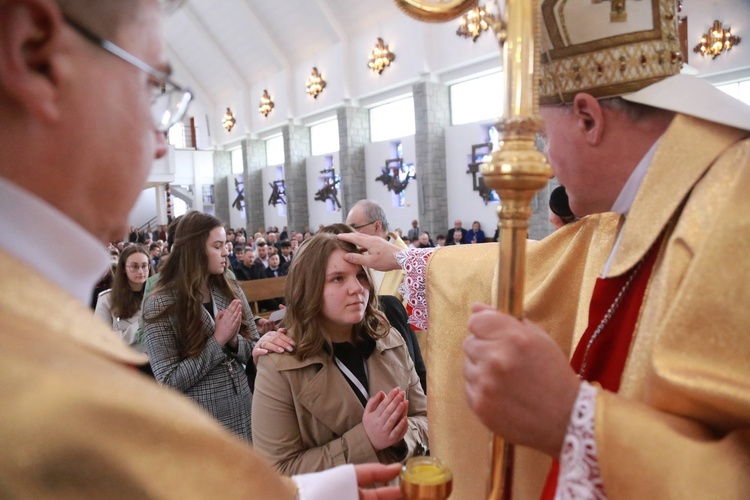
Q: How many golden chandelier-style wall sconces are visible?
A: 6